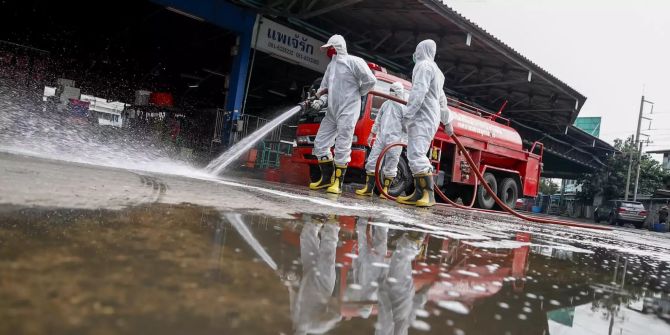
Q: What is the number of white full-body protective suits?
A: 3